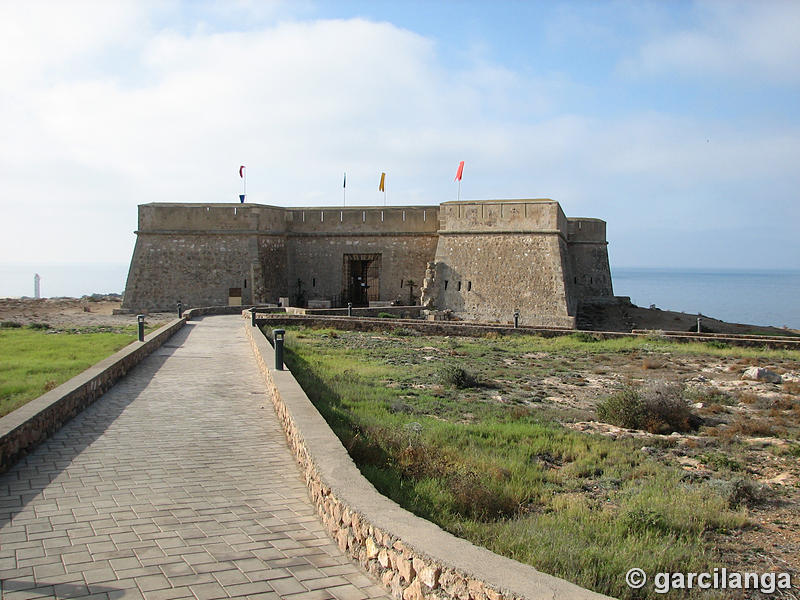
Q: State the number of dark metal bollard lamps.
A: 7